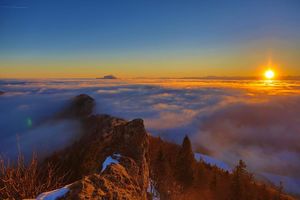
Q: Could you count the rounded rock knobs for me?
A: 1